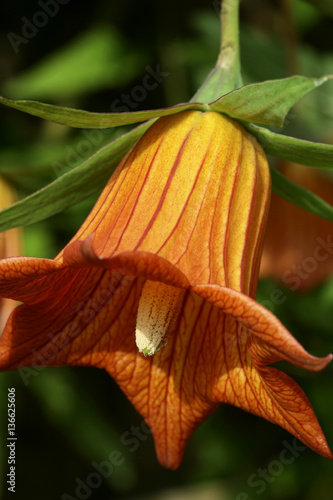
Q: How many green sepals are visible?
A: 5